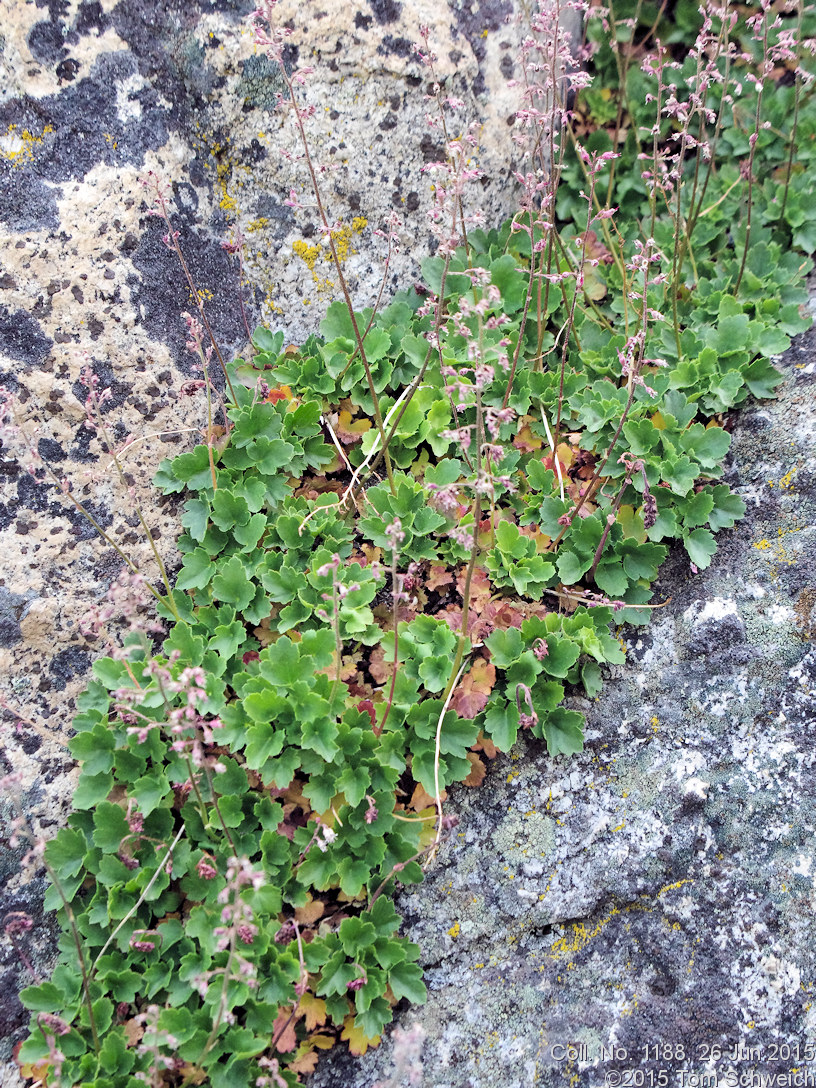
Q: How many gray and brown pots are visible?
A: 0